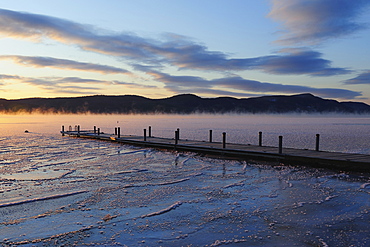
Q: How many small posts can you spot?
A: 15